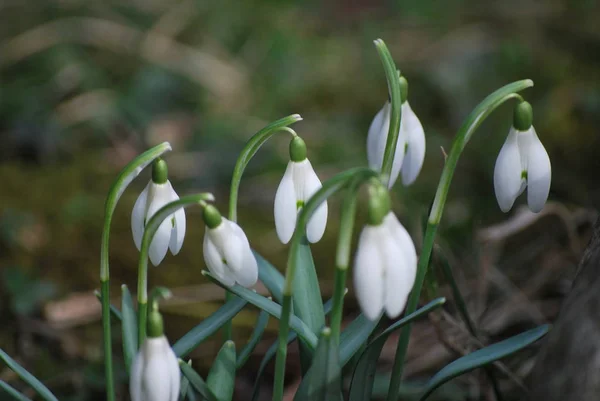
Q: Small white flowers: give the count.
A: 7